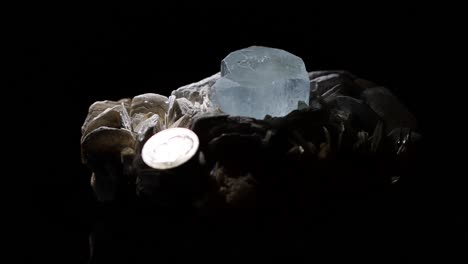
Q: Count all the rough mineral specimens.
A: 1